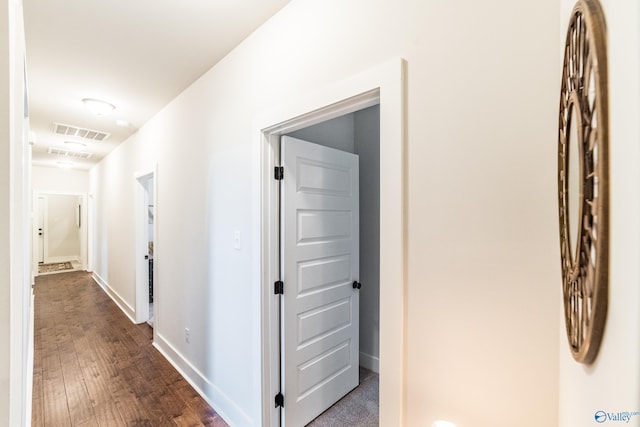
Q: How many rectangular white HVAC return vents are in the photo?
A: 2